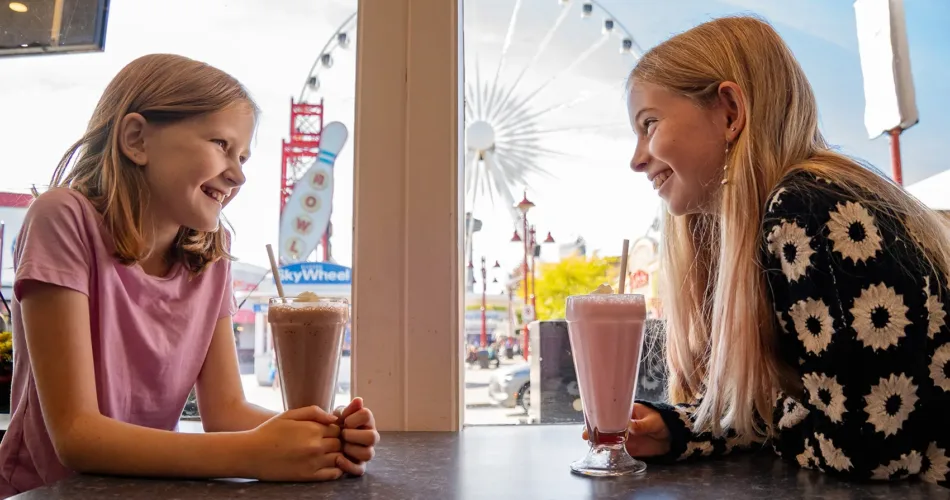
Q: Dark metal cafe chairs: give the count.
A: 0